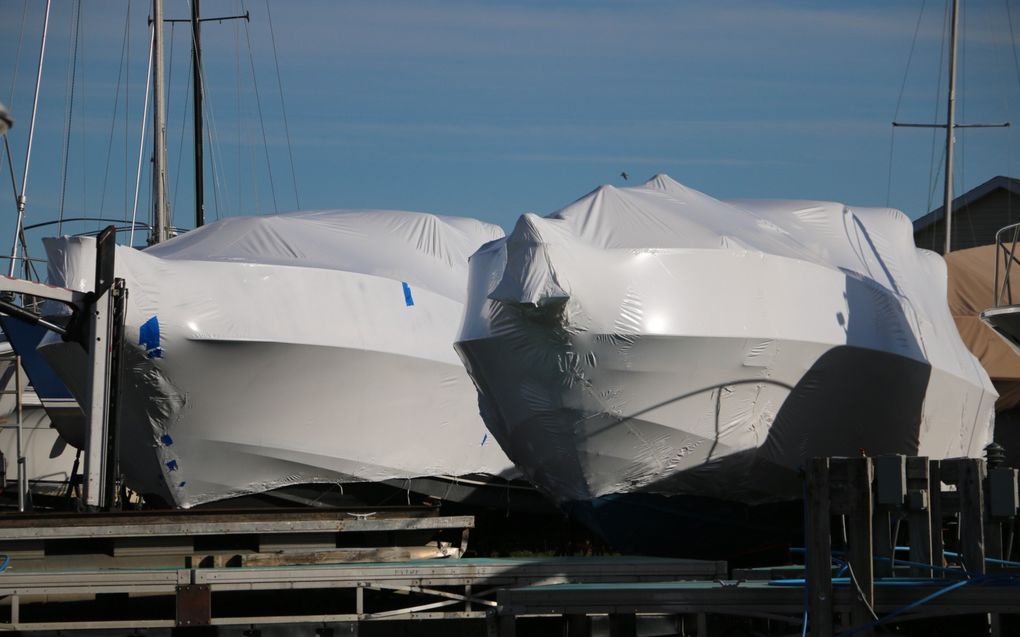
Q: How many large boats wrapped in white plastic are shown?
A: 2